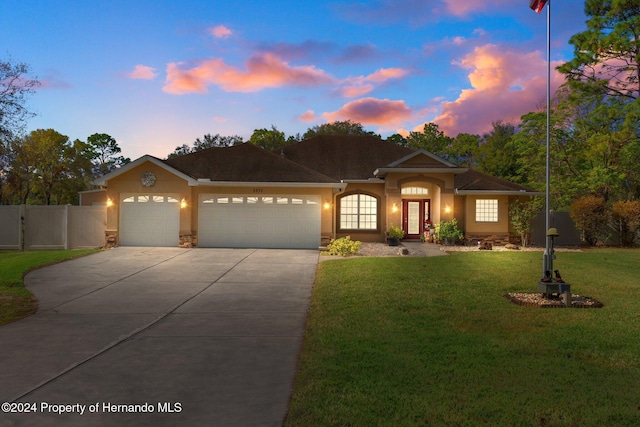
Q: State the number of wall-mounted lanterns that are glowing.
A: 5